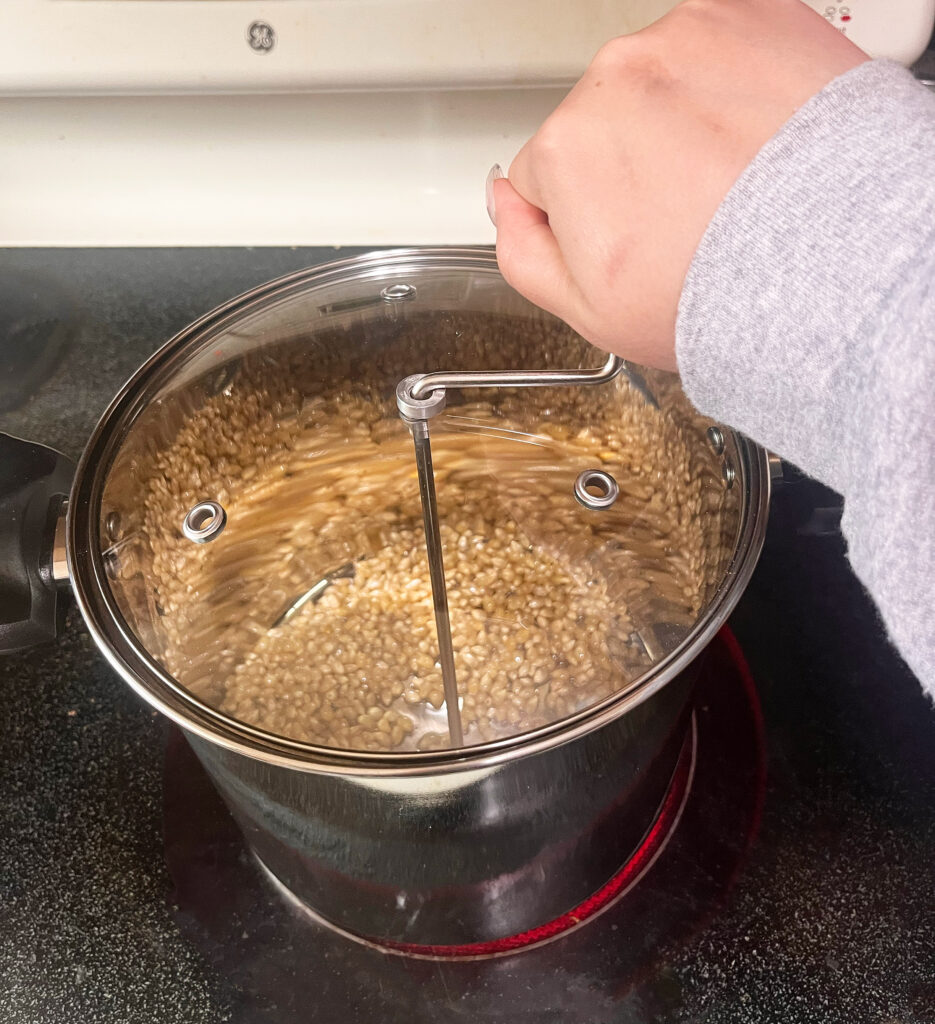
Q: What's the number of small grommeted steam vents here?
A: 3